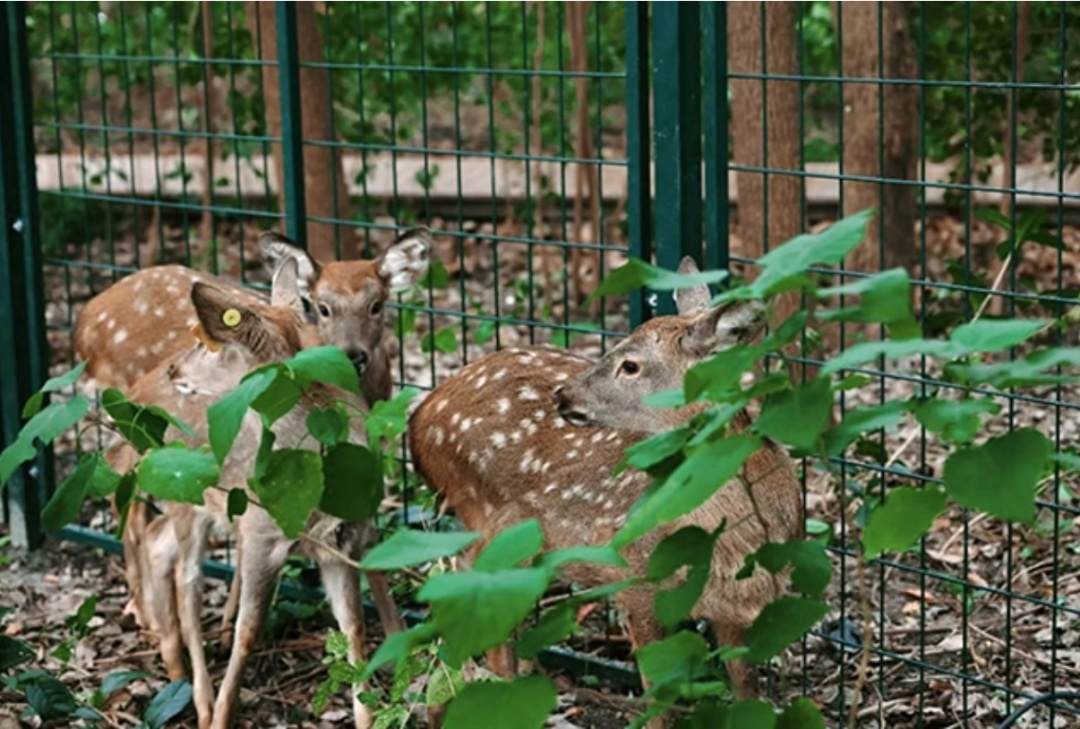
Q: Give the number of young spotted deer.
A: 3